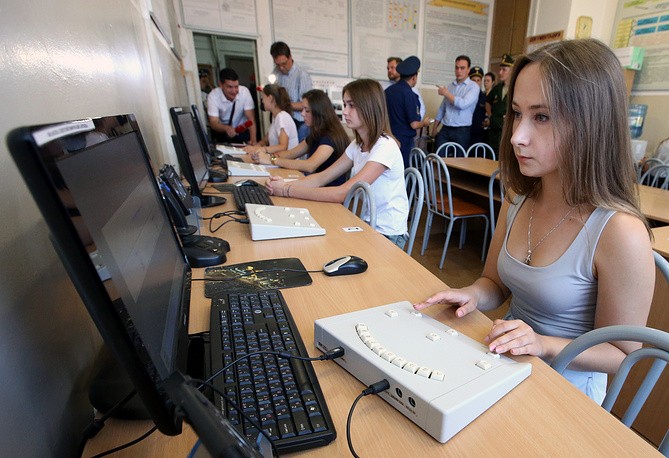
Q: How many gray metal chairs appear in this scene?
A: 11